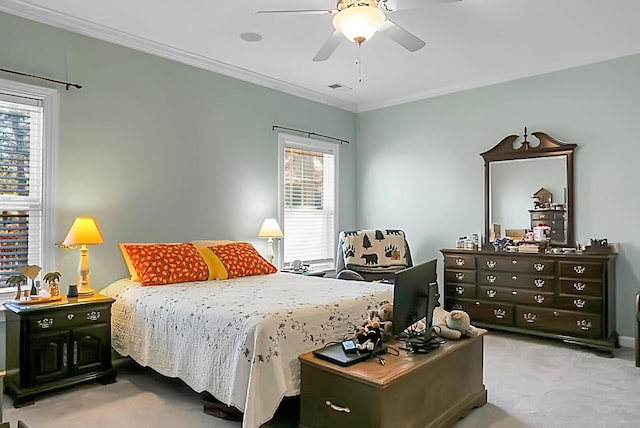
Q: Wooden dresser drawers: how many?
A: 11